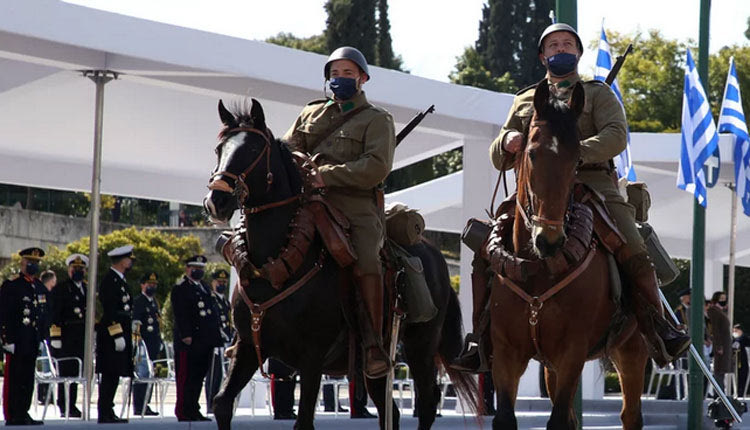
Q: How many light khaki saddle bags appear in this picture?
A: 2